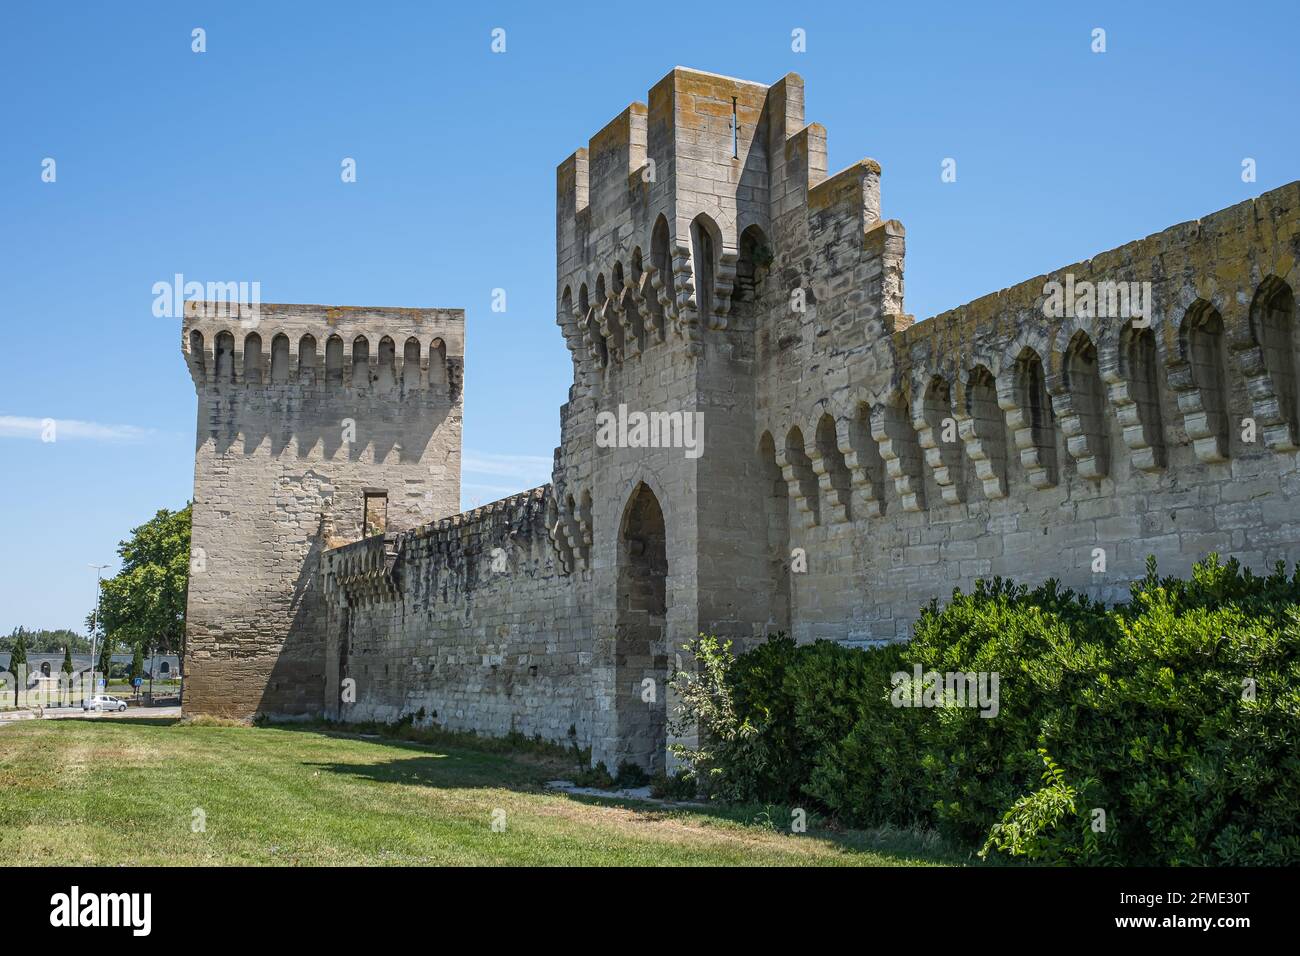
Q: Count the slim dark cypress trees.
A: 4